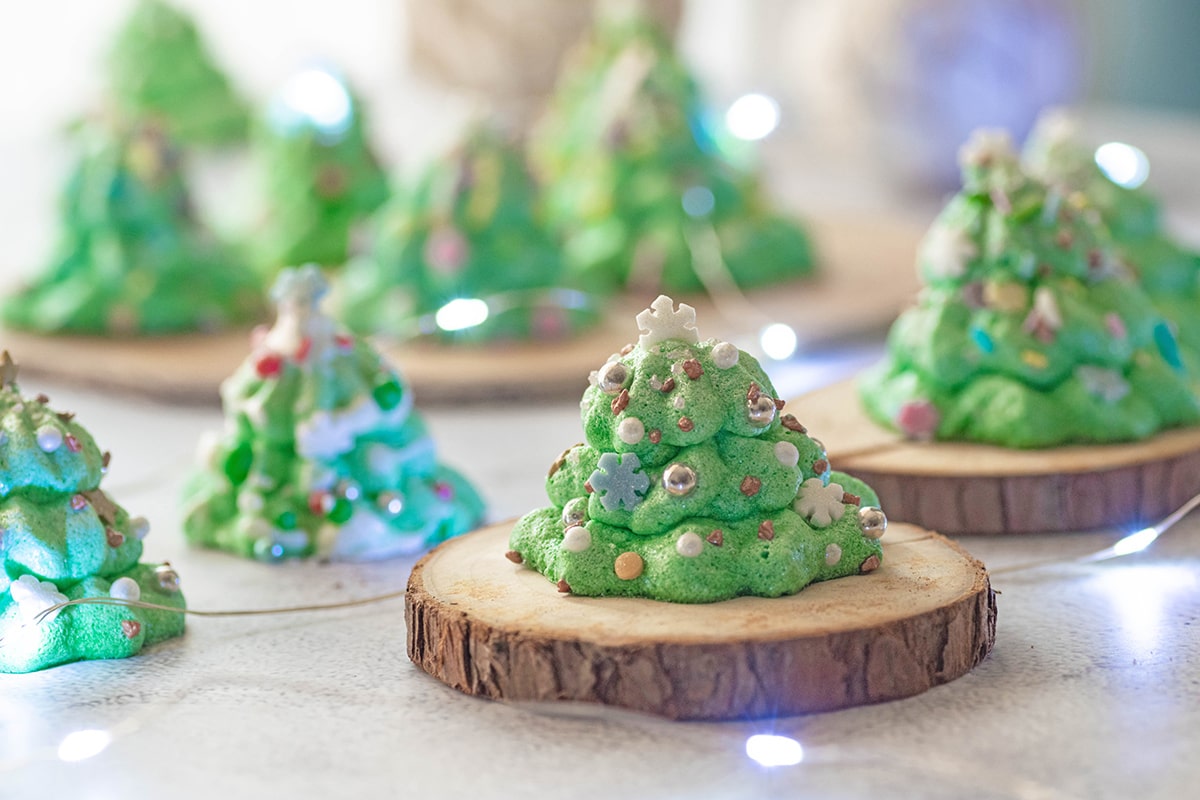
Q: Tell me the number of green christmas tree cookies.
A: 10